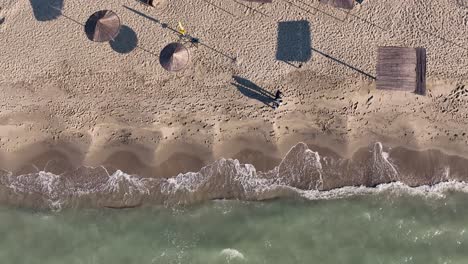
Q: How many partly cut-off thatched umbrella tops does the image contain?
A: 2